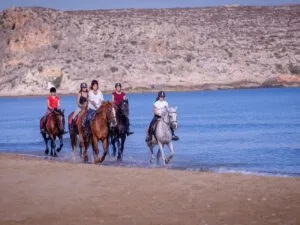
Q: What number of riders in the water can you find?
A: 5